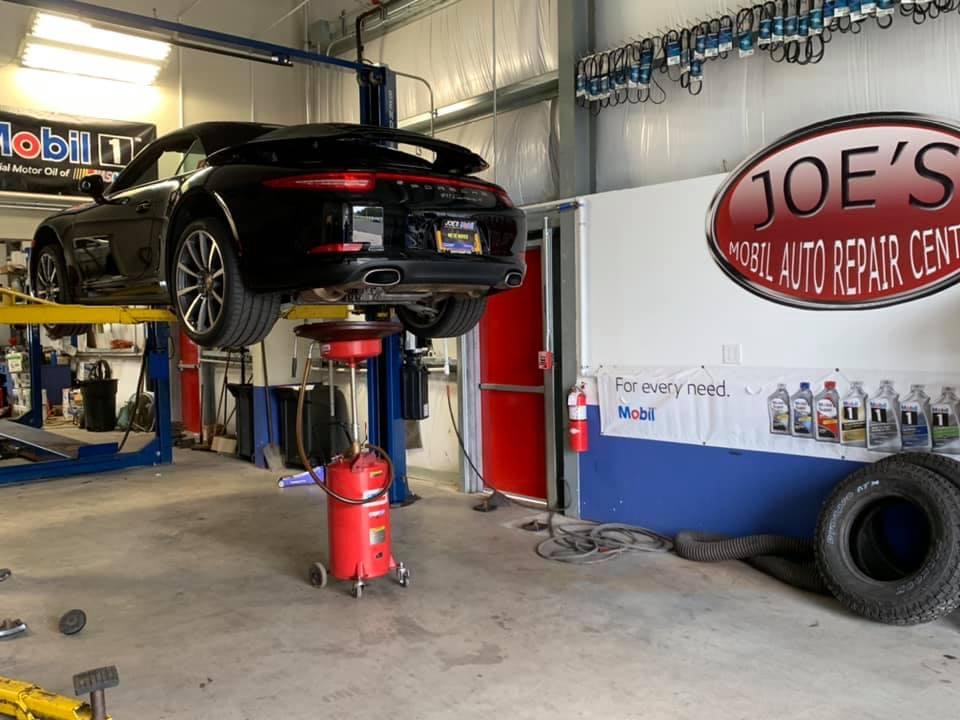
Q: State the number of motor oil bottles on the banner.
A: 7